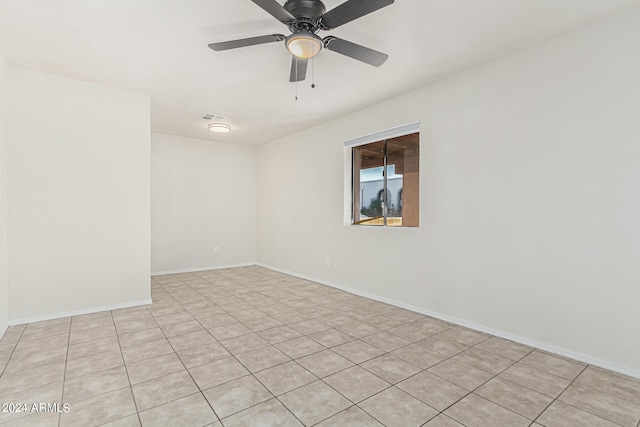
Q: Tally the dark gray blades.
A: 5